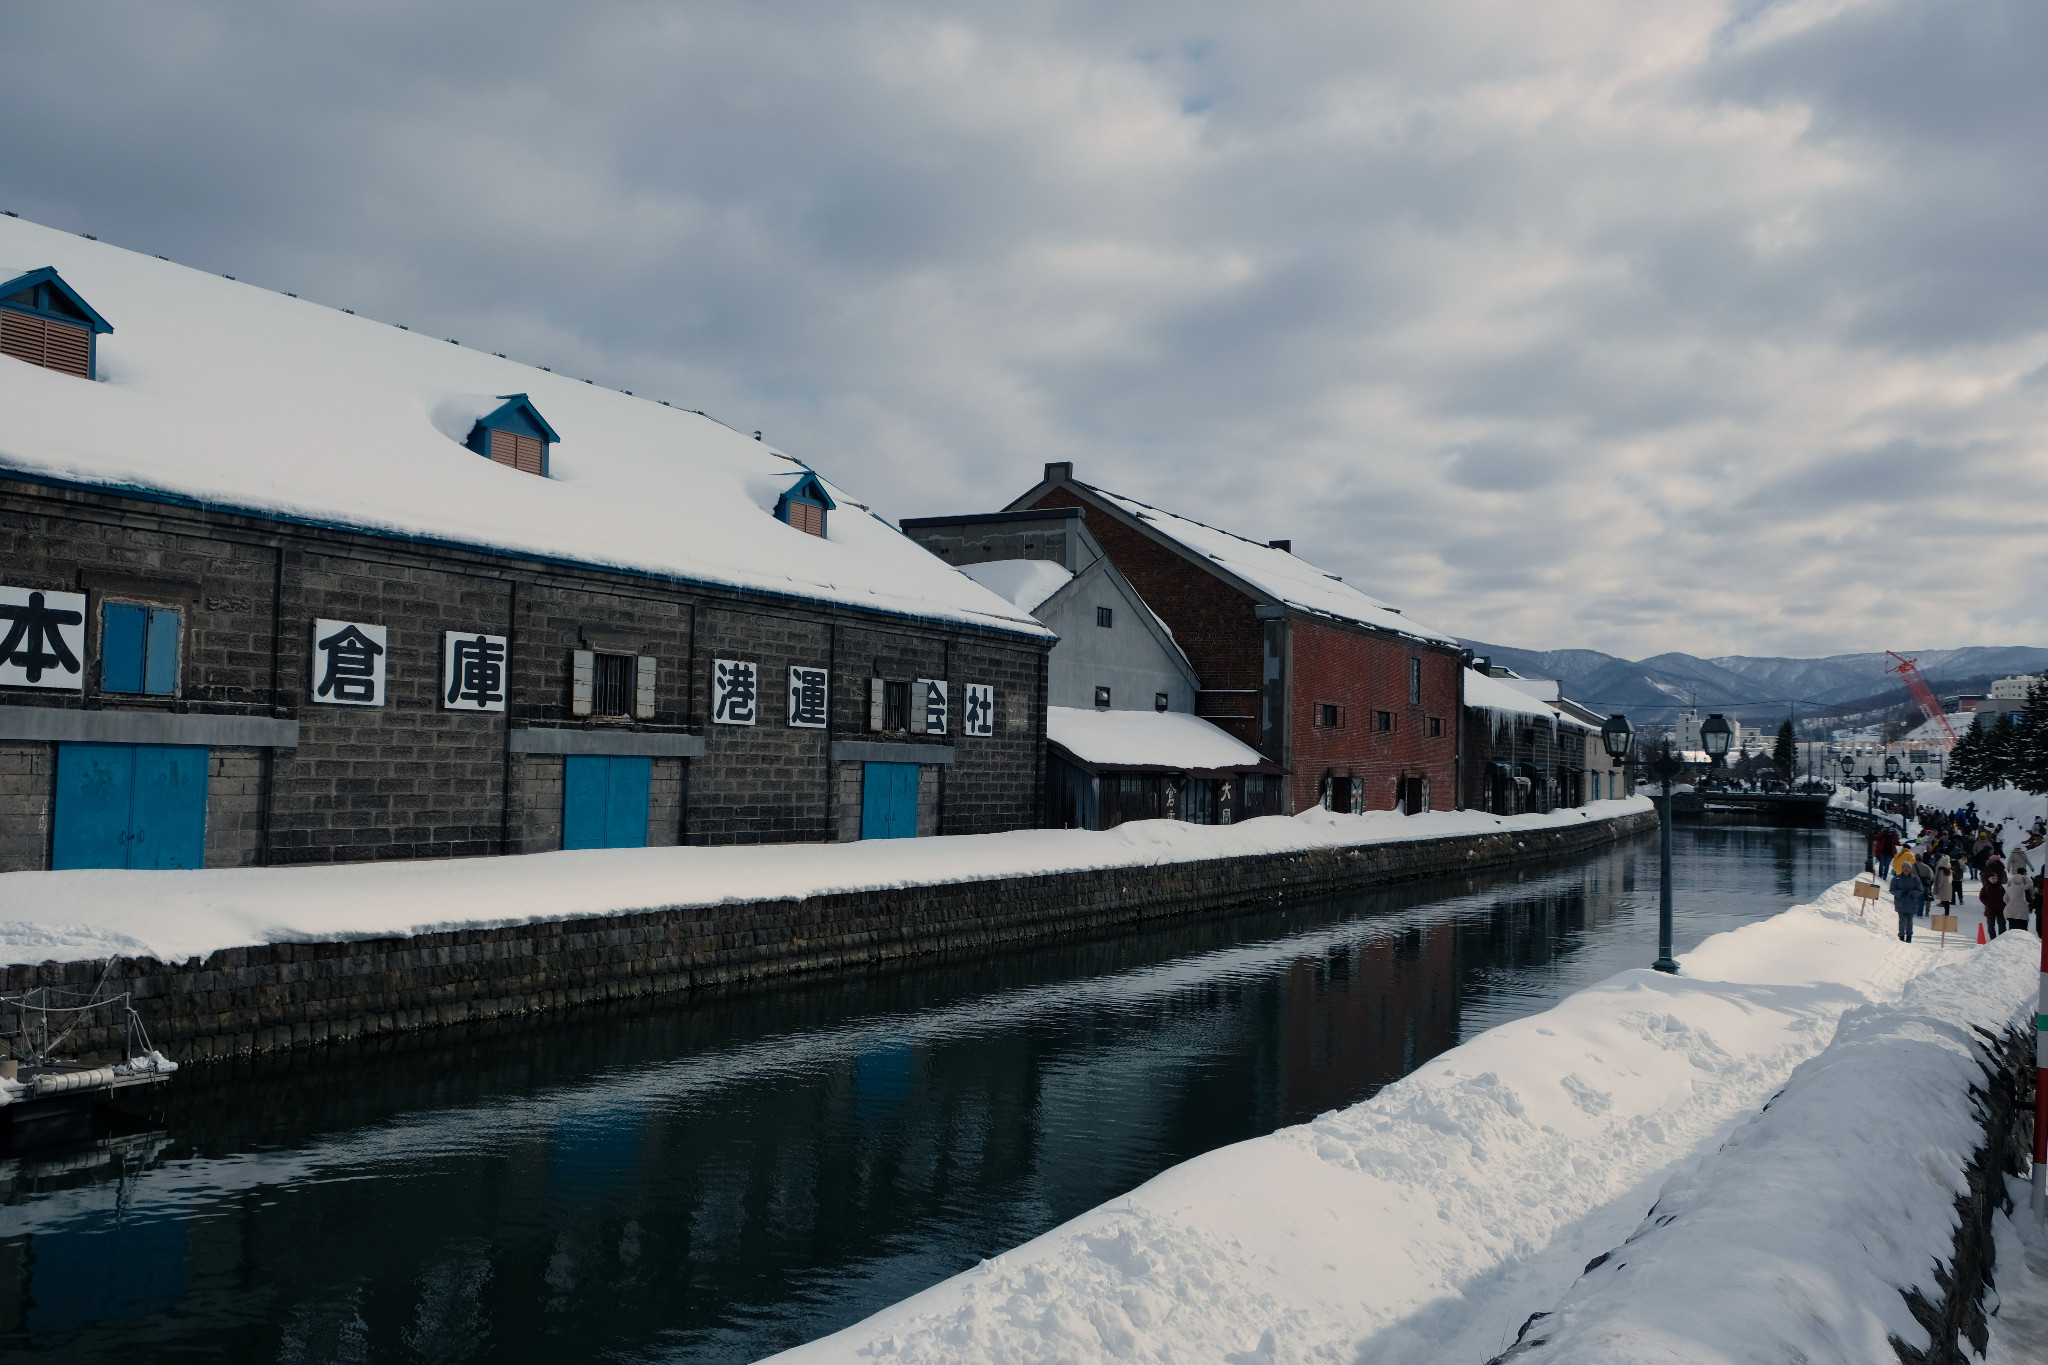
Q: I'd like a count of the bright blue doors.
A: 3